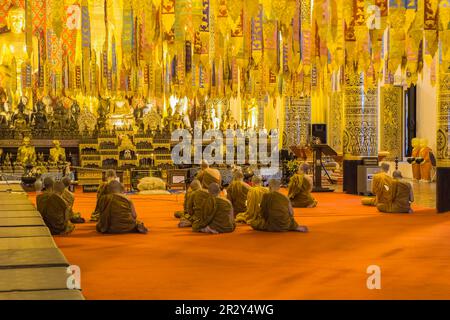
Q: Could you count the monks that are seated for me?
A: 14